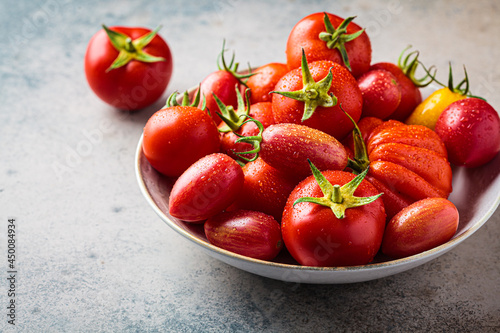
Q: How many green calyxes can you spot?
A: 11